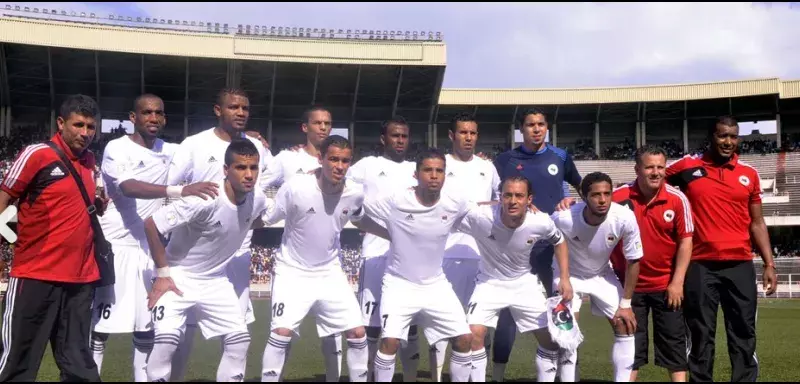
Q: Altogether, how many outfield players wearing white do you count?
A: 10